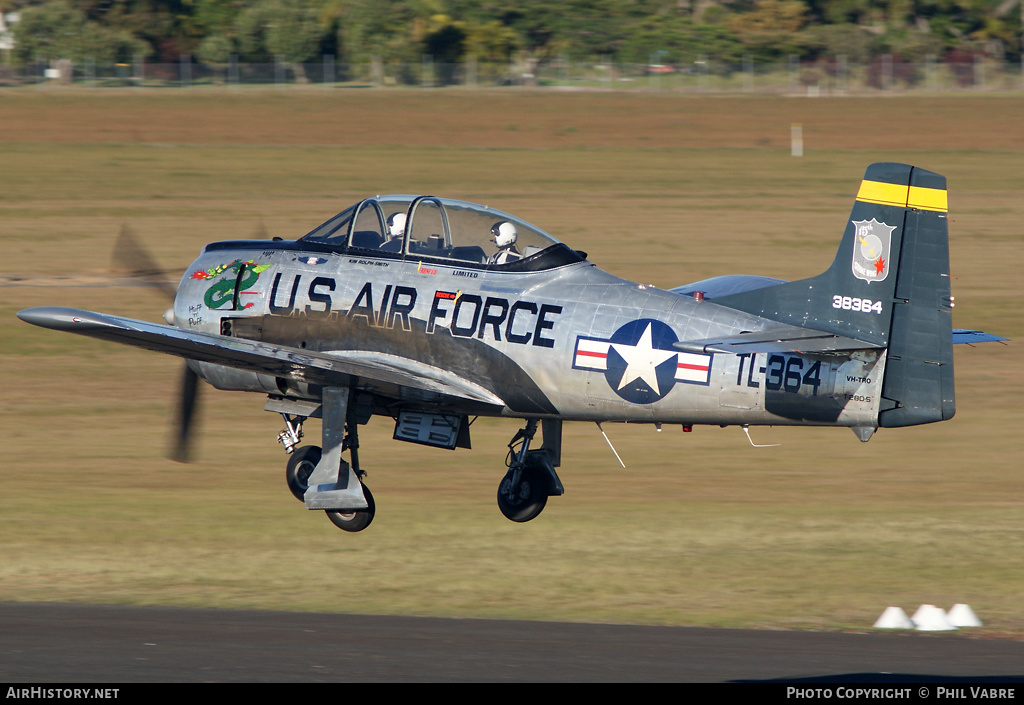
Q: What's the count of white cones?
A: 4